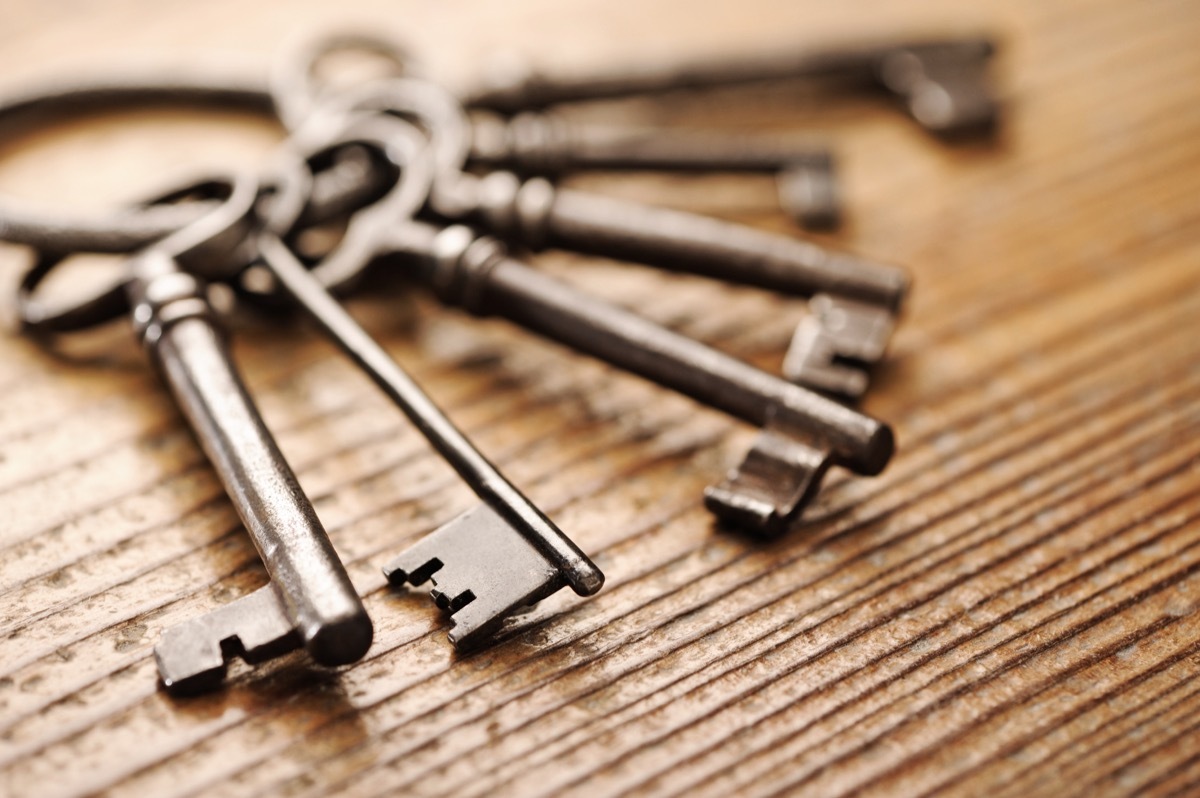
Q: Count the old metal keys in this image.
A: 6